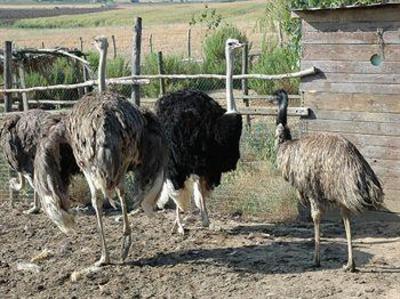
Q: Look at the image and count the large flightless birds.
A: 4